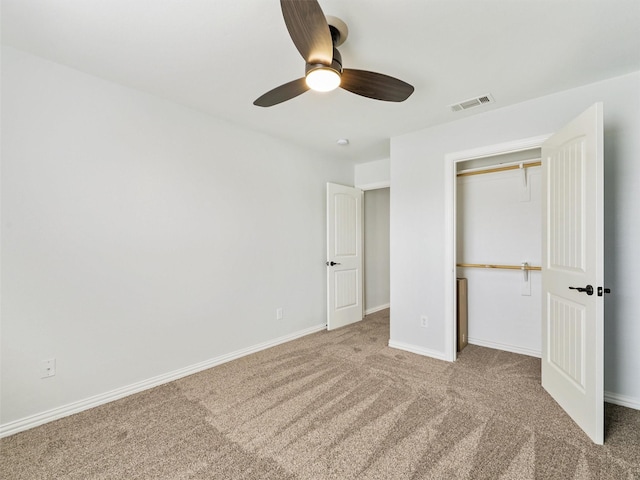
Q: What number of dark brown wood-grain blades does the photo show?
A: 3